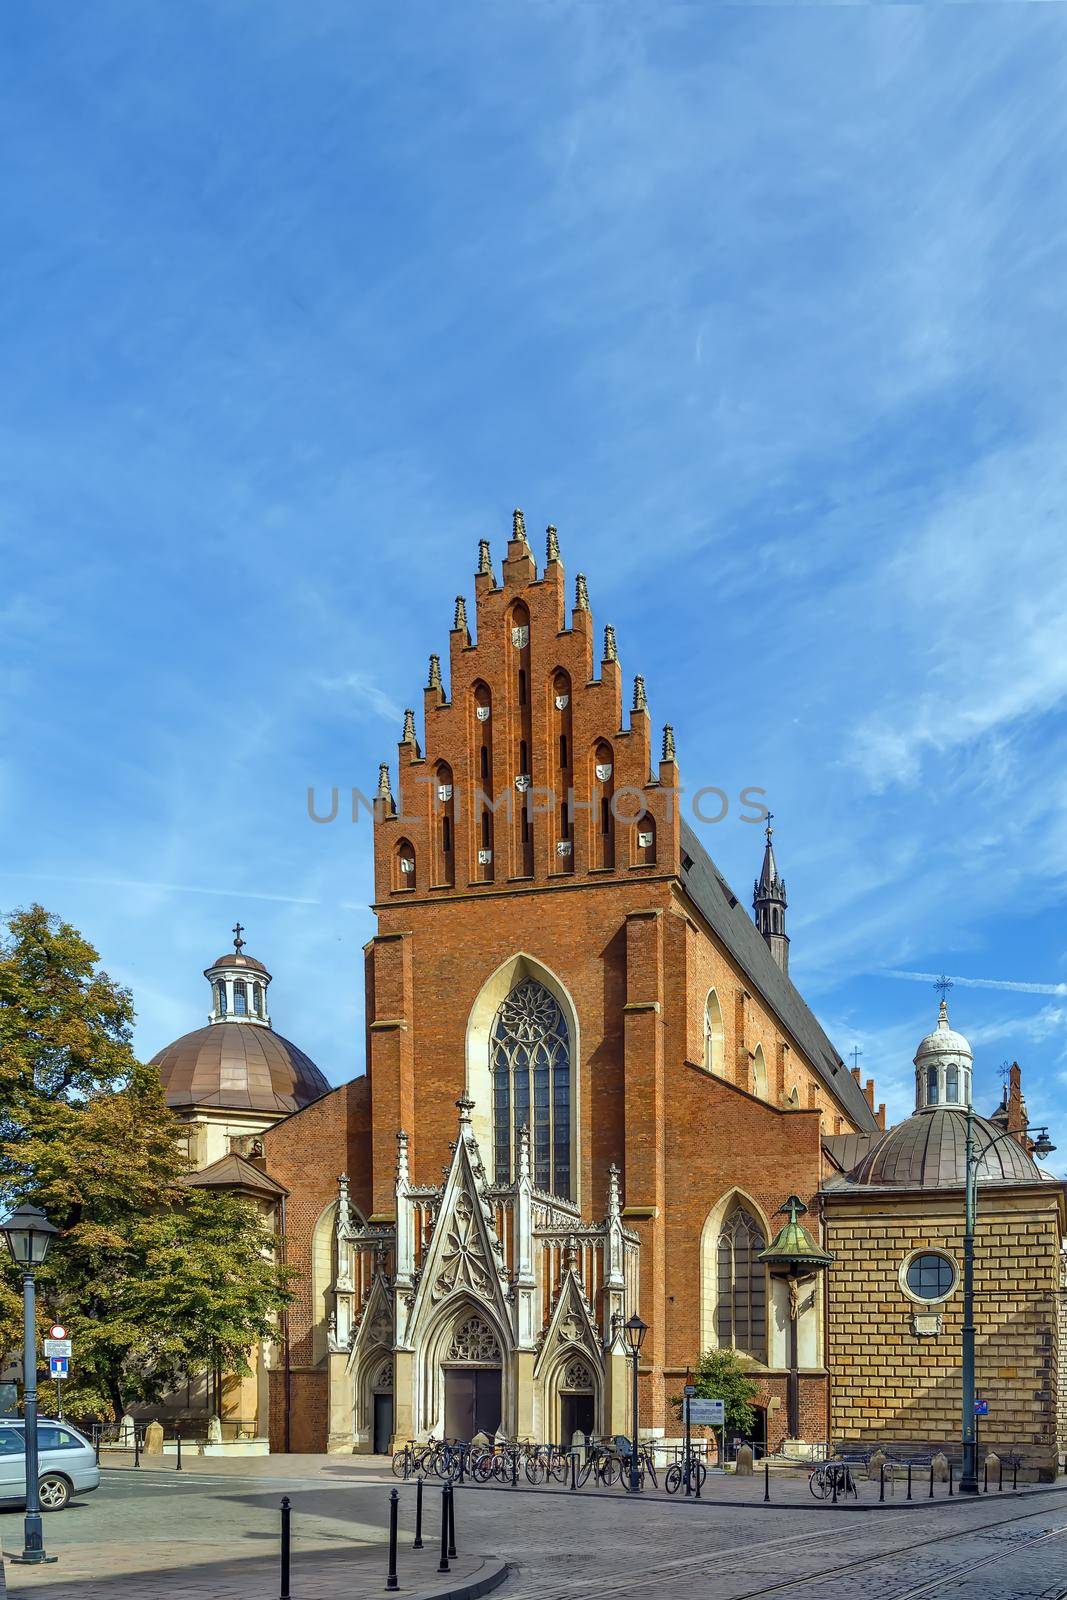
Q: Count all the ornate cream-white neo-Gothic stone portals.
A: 3